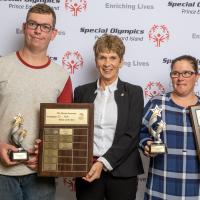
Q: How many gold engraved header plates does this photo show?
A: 1